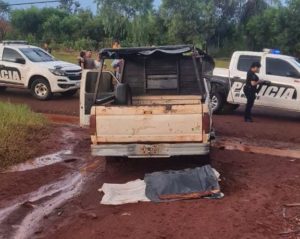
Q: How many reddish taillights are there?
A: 2